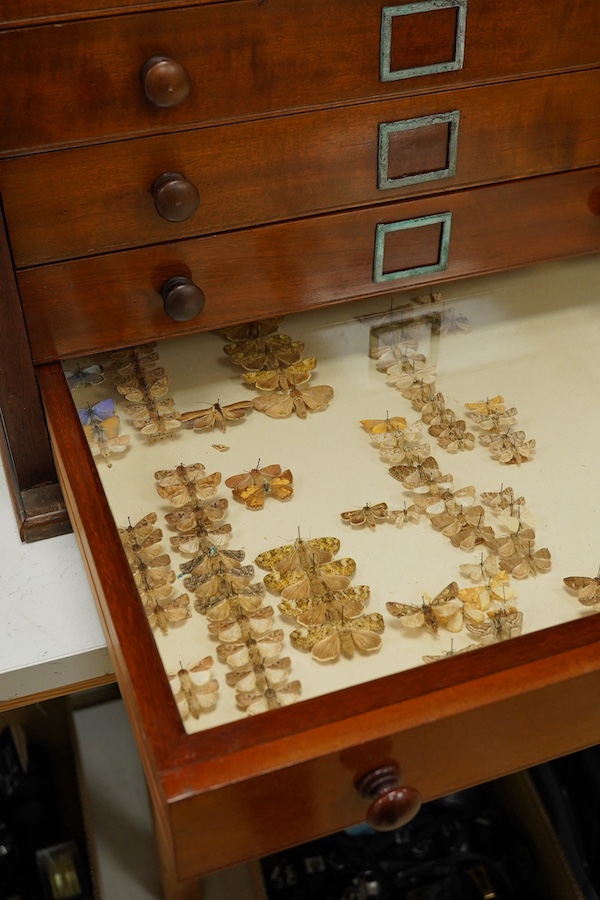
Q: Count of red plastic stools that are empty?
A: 0